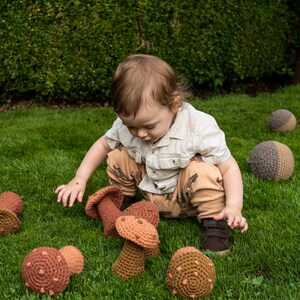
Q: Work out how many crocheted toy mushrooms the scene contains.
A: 6